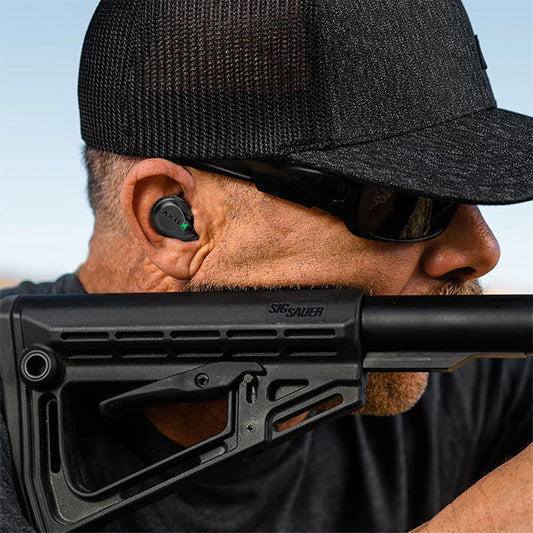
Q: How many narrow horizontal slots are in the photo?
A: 10